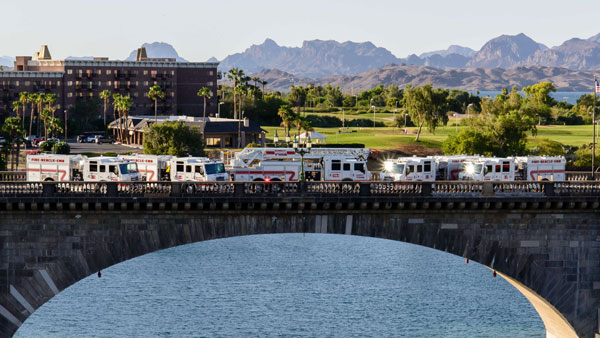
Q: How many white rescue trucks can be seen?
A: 5